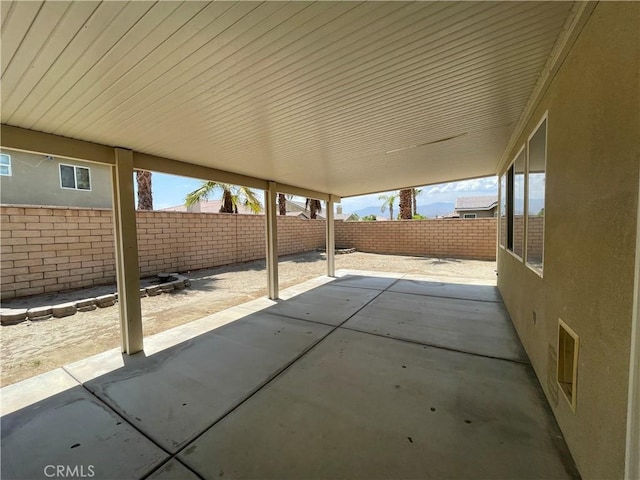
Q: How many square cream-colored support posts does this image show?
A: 3